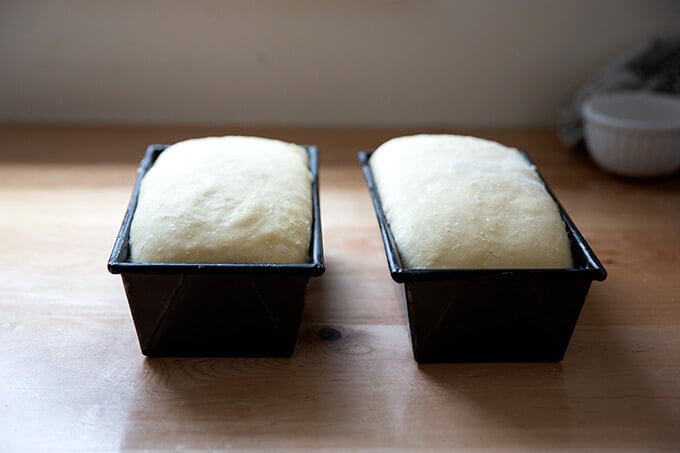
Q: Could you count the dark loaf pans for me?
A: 2